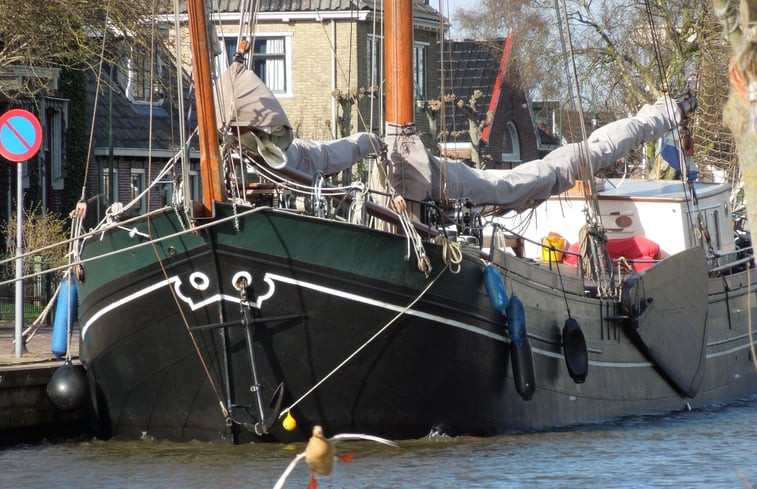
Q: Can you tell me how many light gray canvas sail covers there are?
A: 2